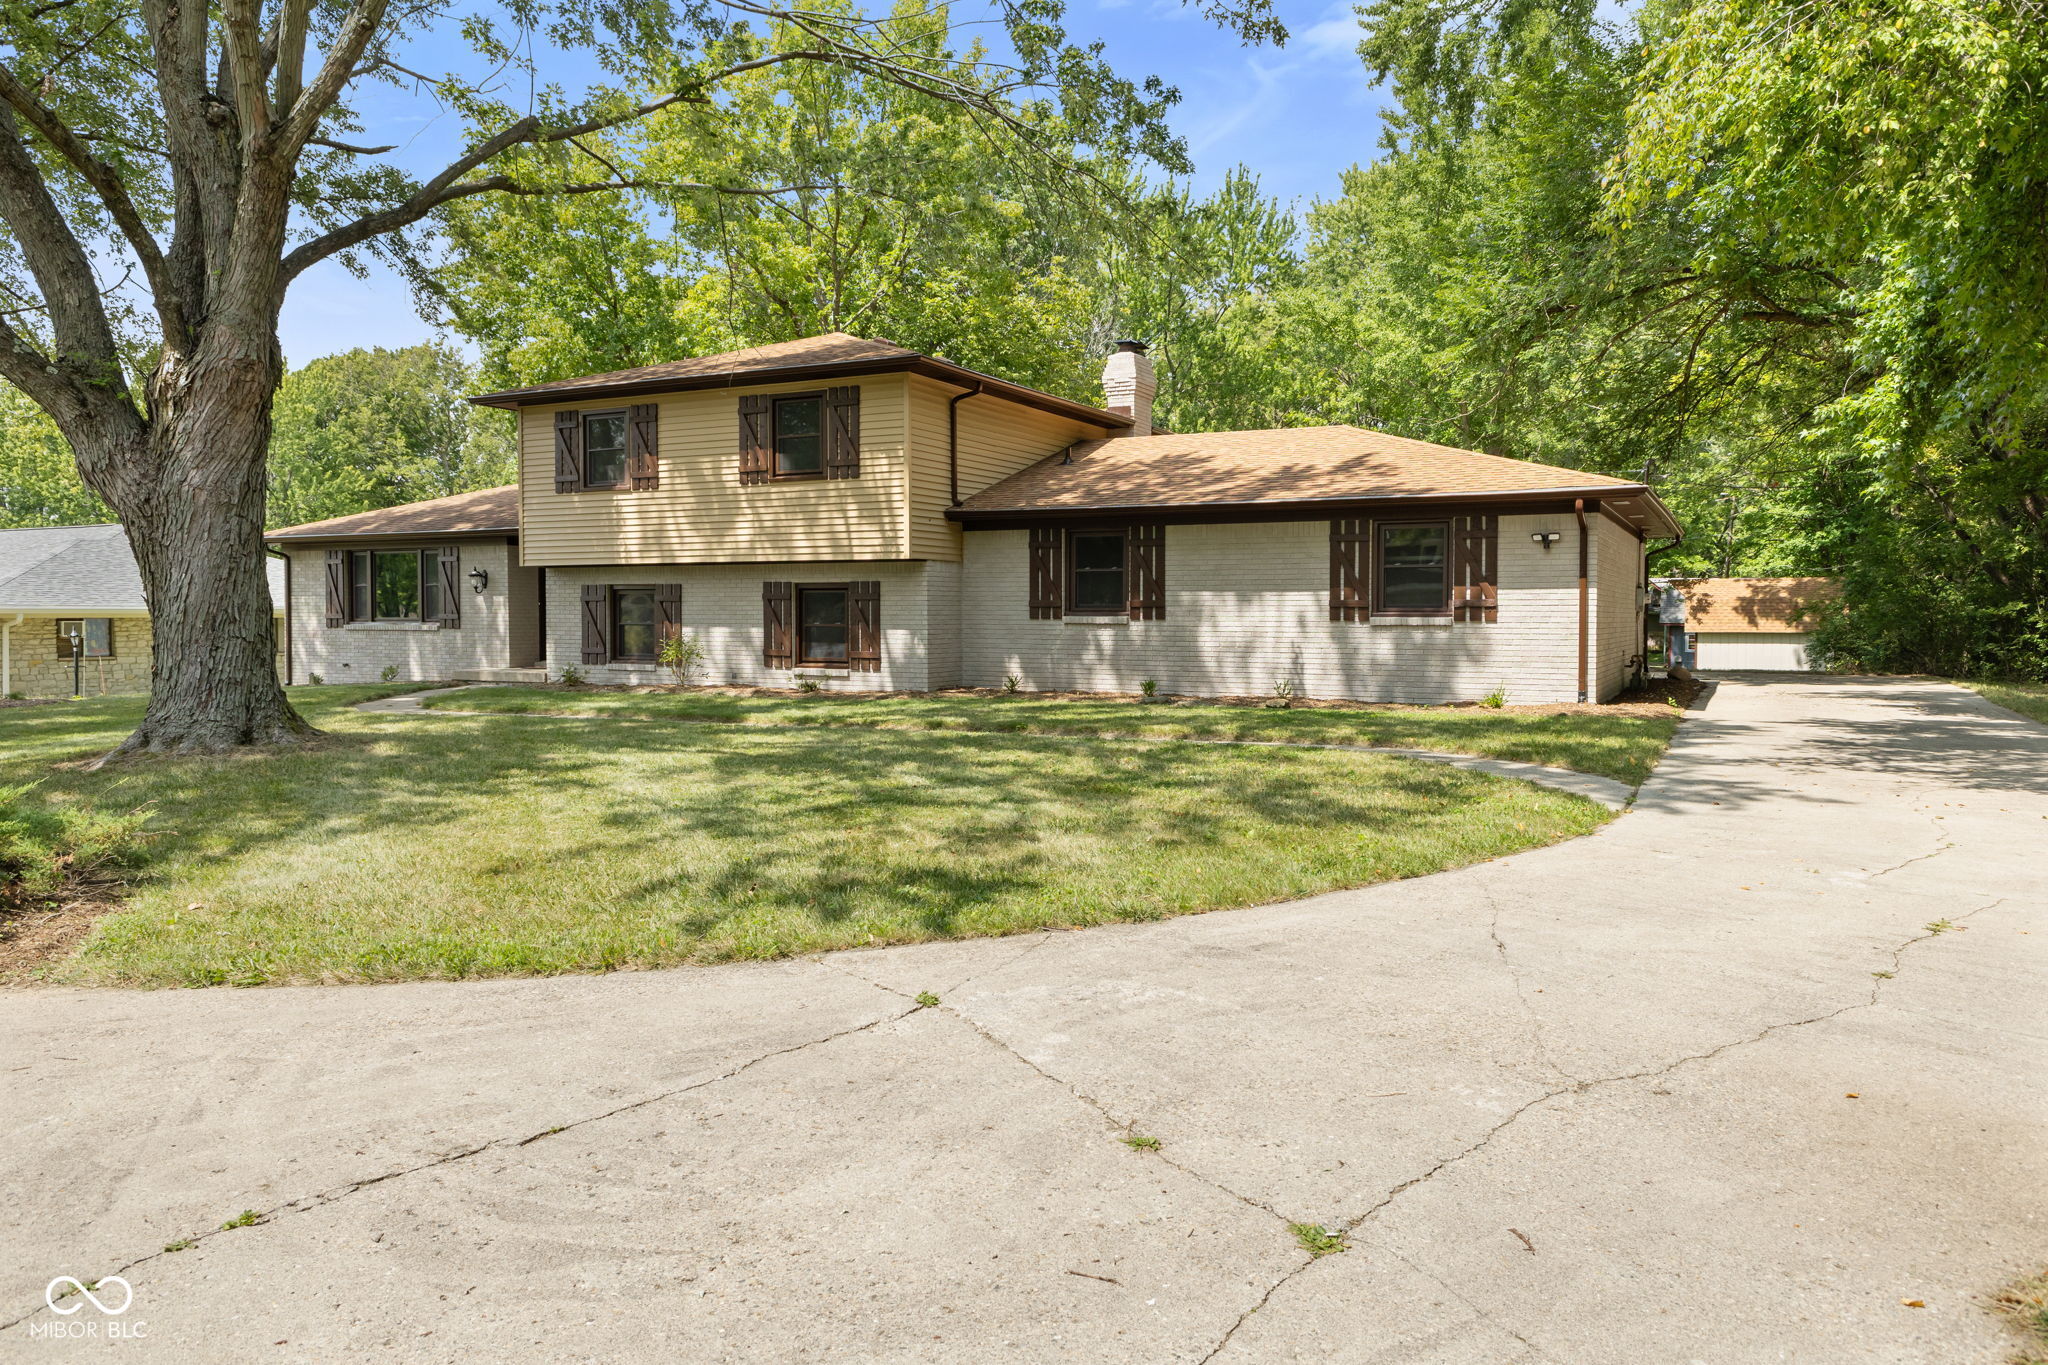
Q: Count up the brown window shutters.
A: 14